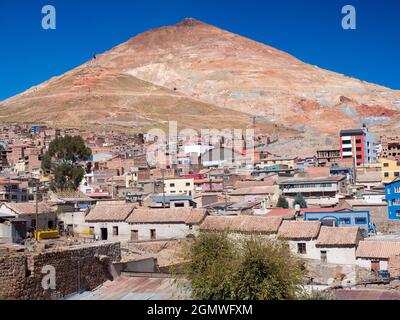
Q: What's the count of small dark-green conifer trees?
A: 2